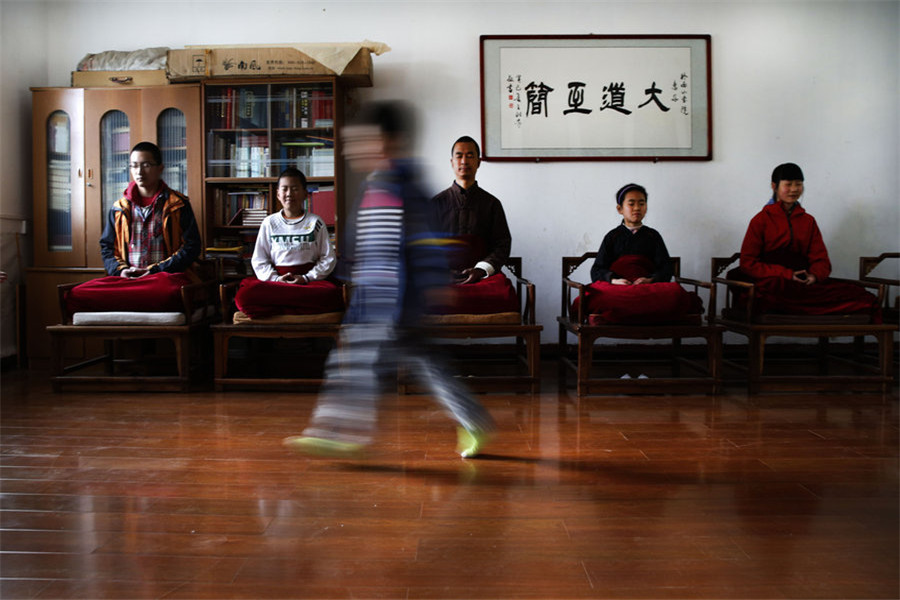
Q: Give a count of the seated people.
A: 5